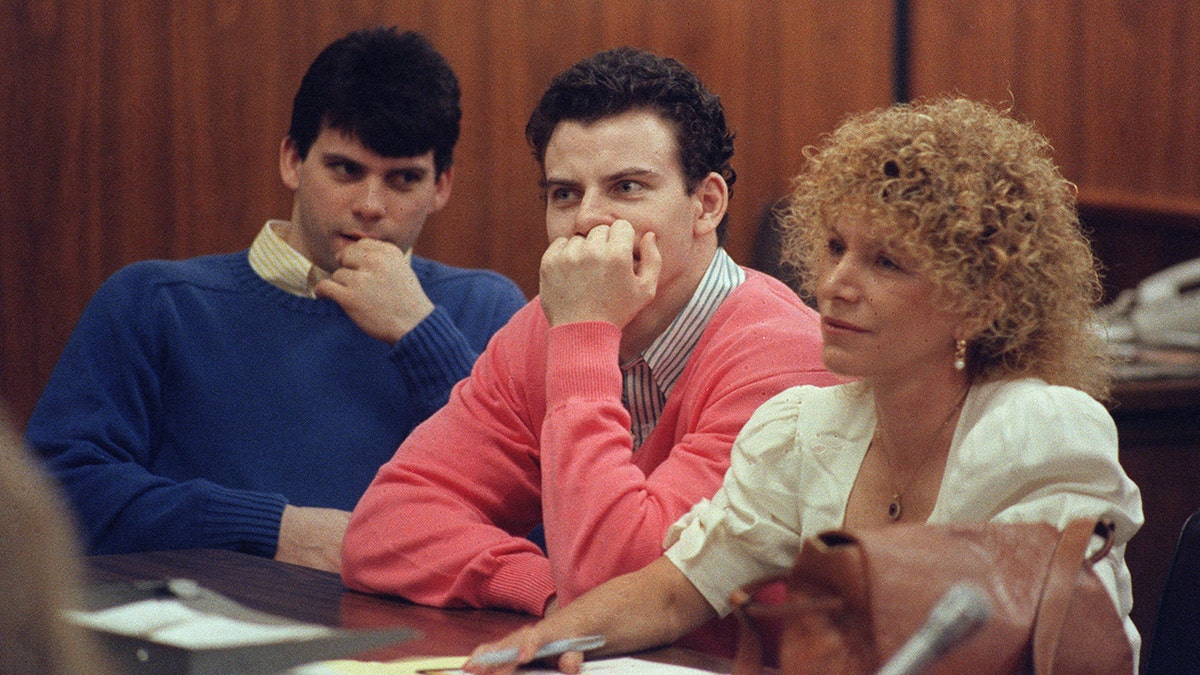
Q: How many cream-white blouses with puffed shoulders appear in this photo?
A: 1